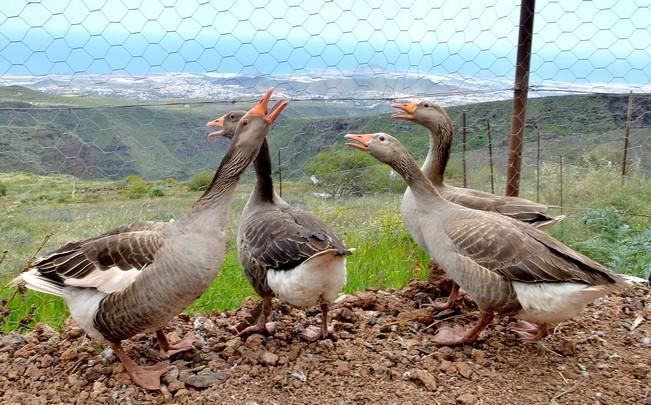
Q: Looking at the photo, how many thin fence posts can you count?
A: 6